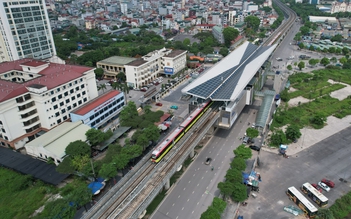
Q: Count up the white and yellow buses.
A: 2